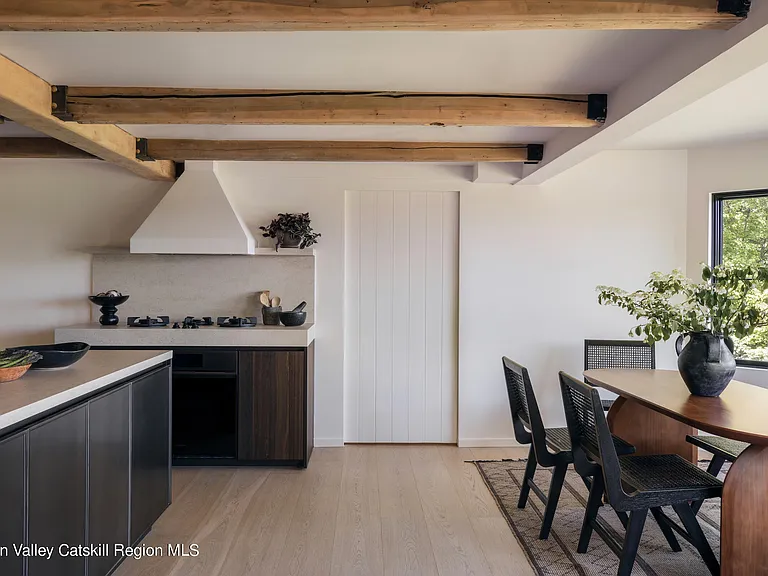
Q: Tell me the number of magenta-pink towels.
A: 0